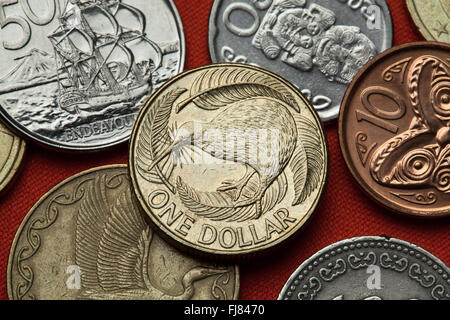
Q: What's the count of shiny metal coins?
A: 8